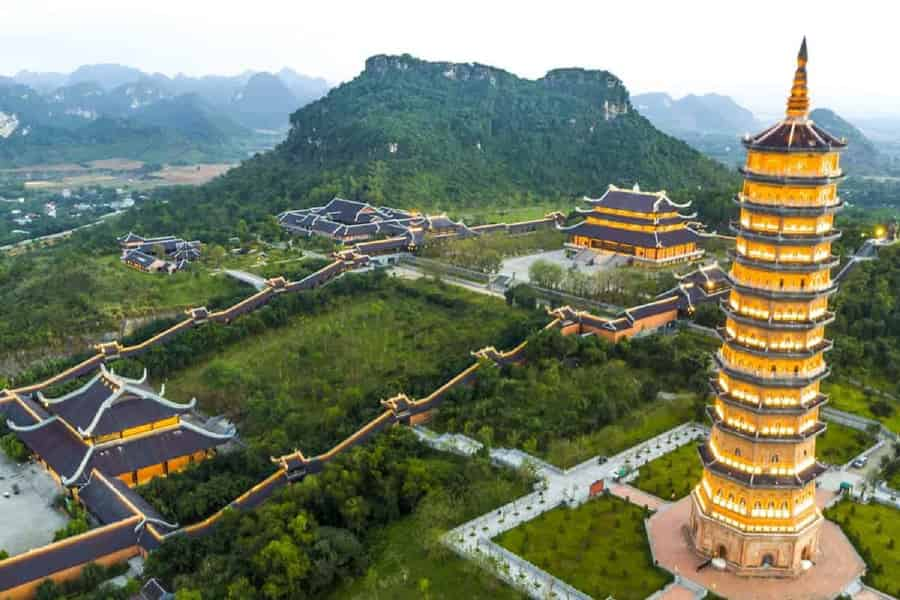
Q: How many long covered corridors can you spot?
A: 2